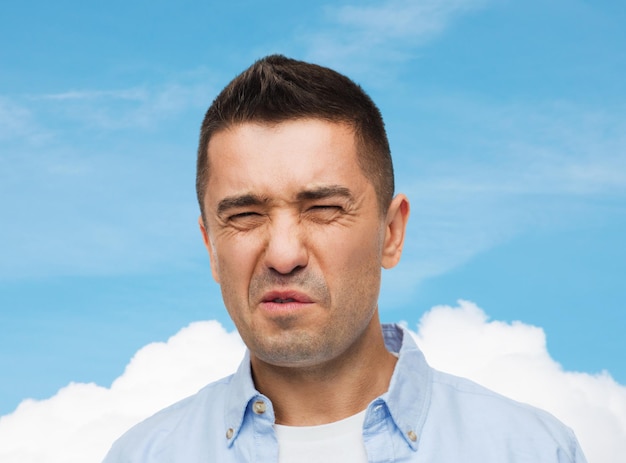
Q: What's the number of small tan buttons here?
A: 3